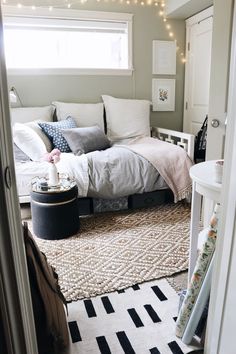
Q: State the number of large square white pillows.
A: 3